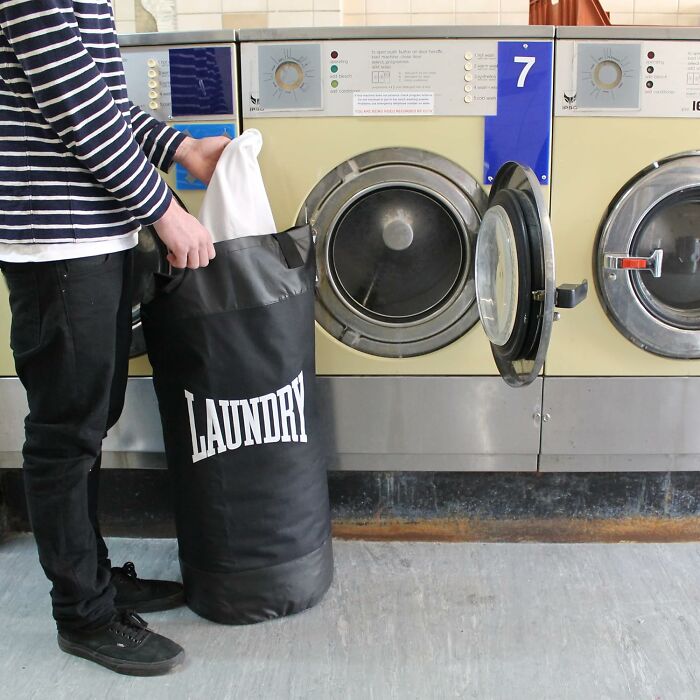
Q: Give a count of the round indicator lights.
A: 6